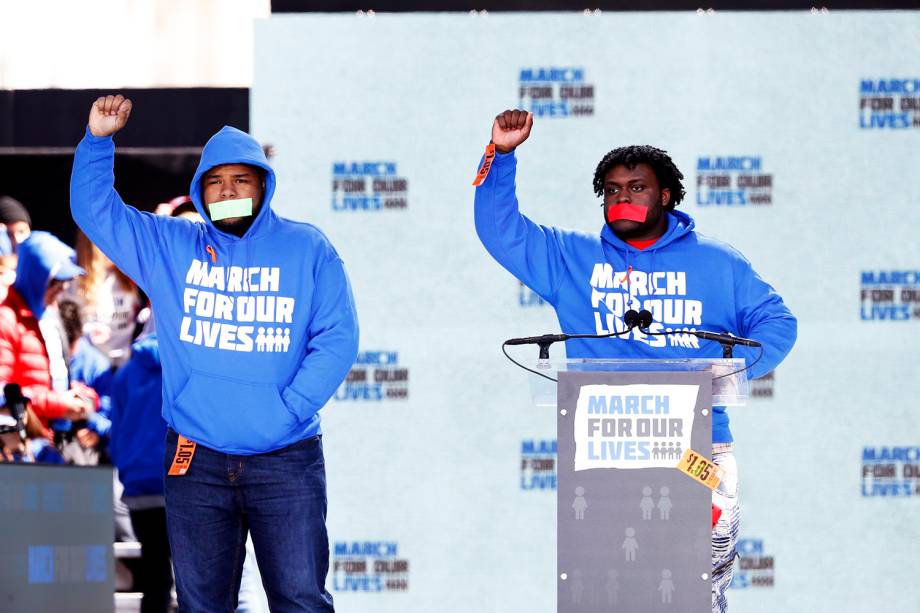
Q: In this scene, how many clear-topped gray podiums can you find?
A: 1